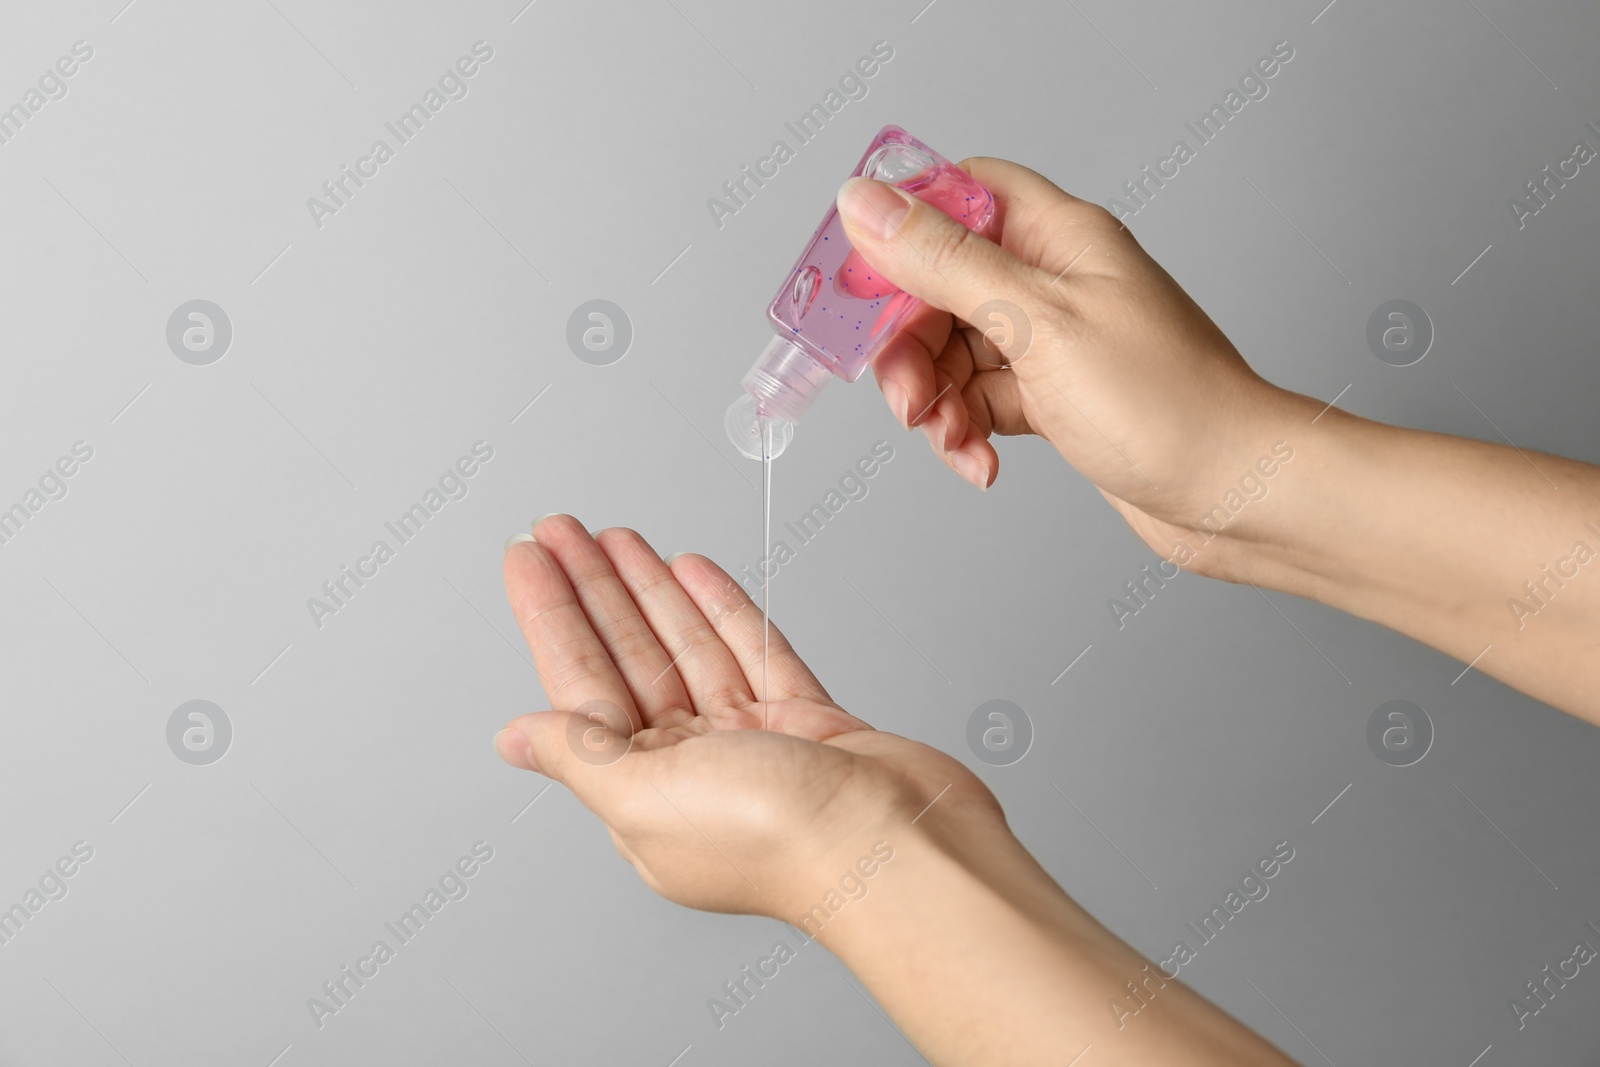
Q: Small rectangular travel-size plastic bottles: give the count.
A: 1